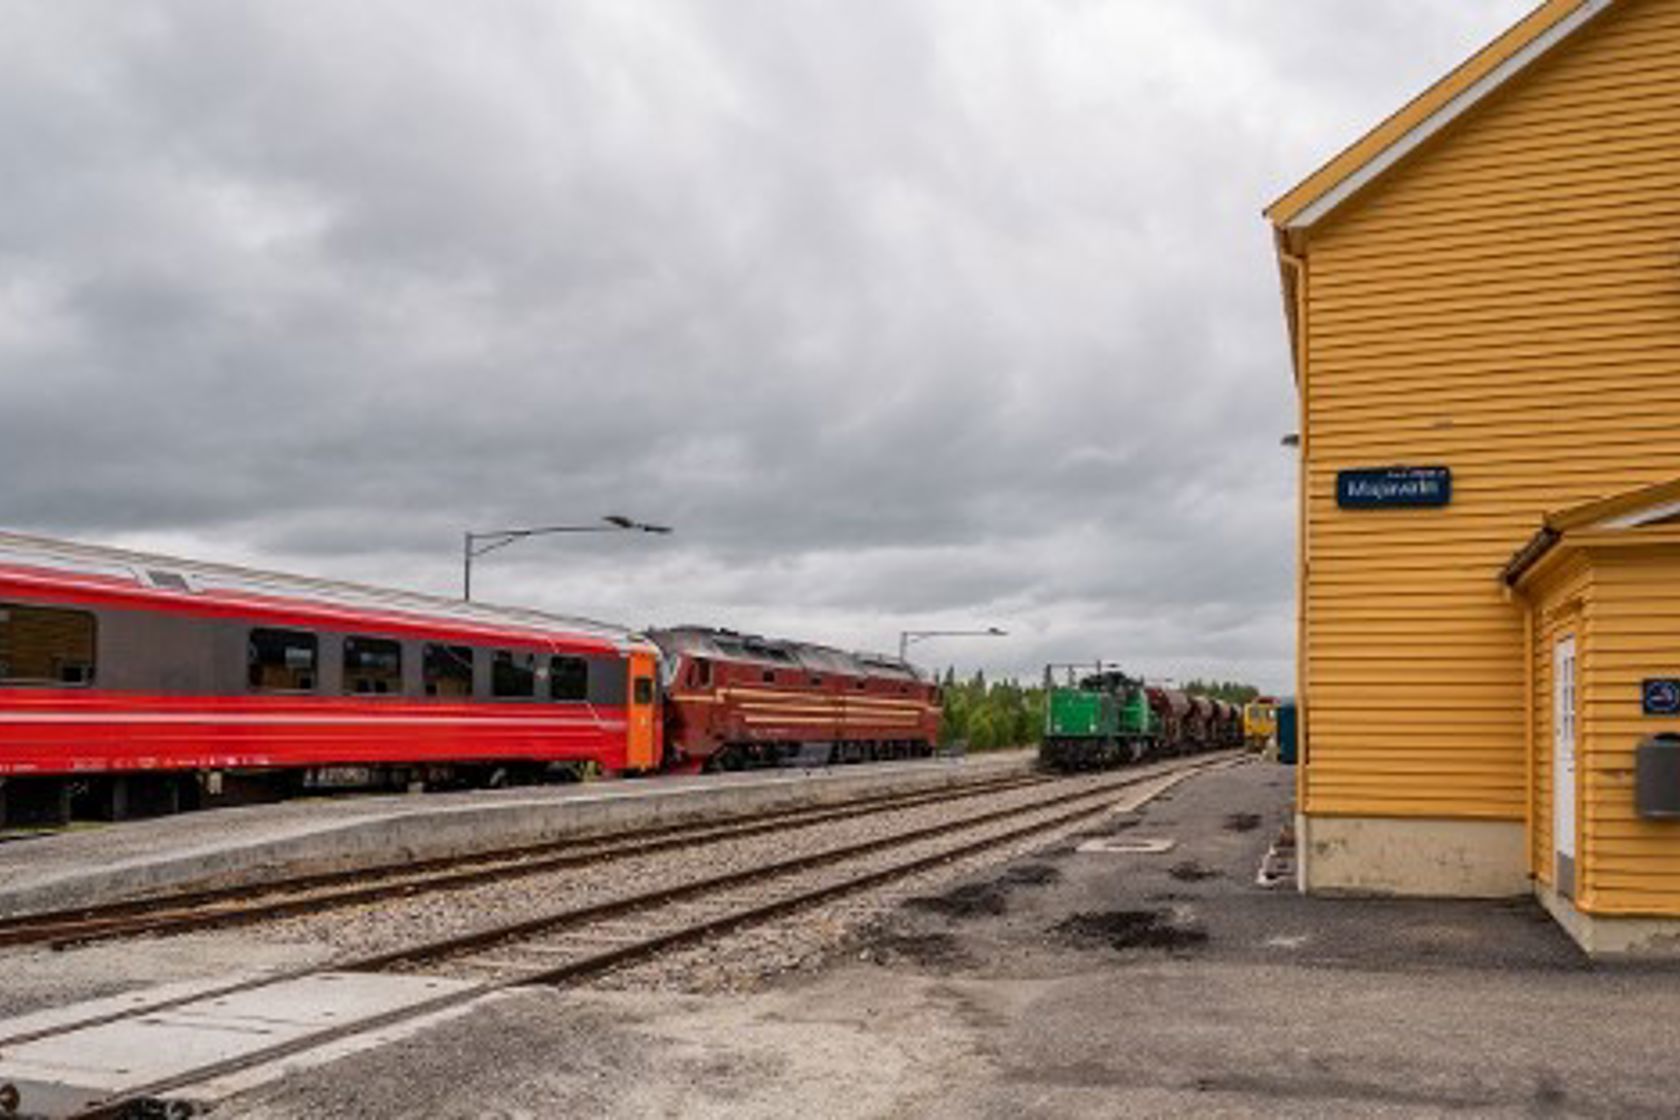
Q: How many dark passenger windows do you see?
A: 6